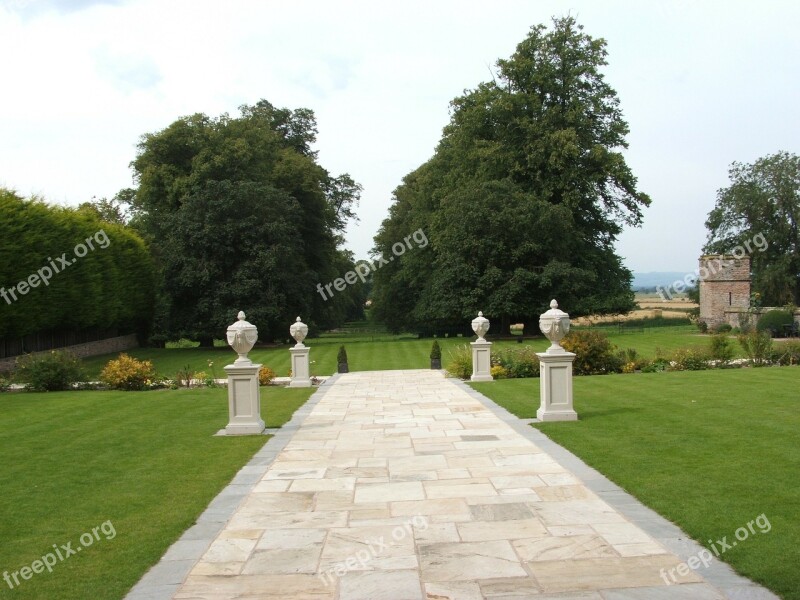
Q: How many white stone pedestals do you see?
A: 4